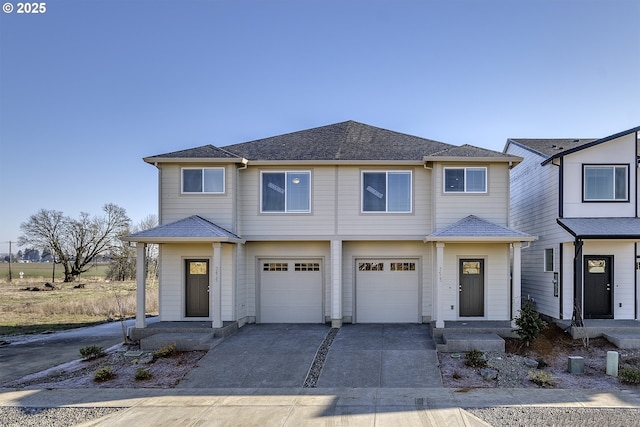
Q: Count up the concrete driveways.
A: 2